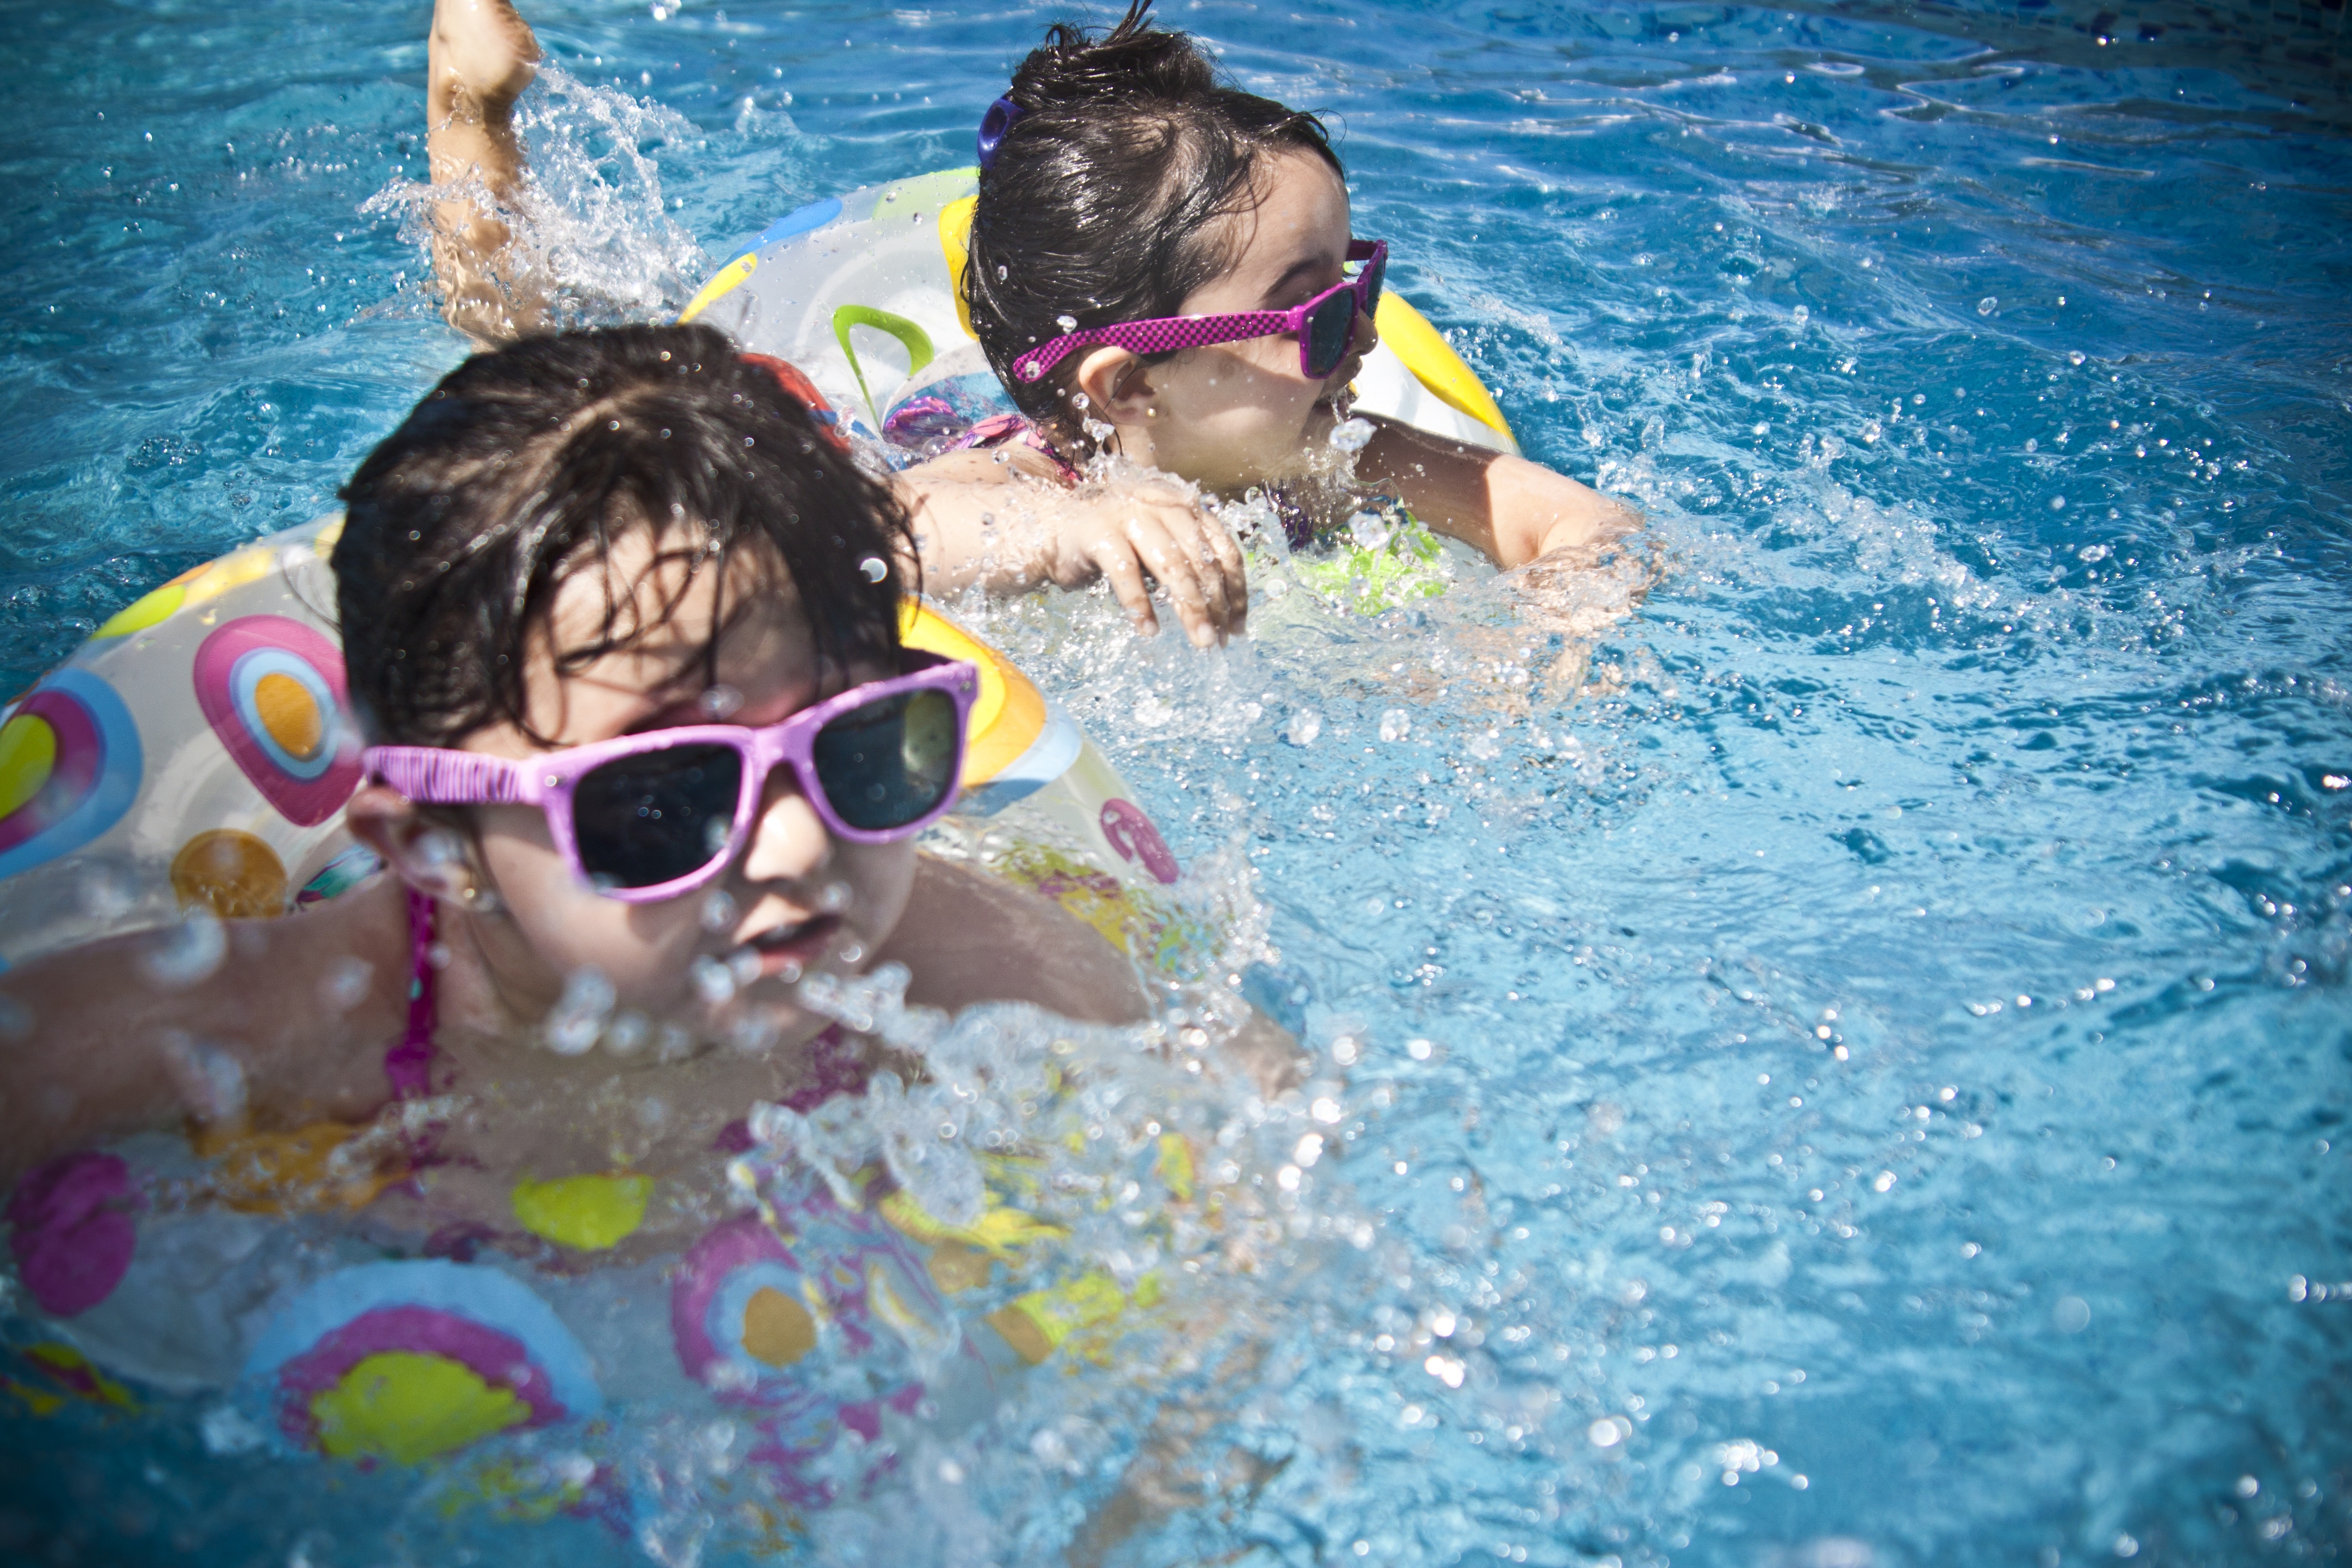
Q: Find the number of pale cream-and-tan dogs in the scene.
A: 0